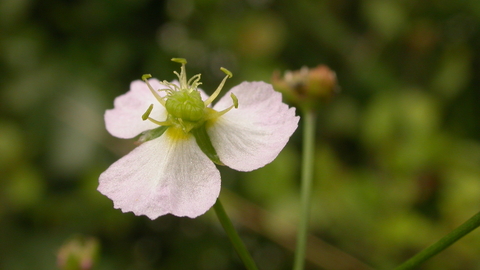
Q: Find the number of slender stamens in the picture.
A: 5